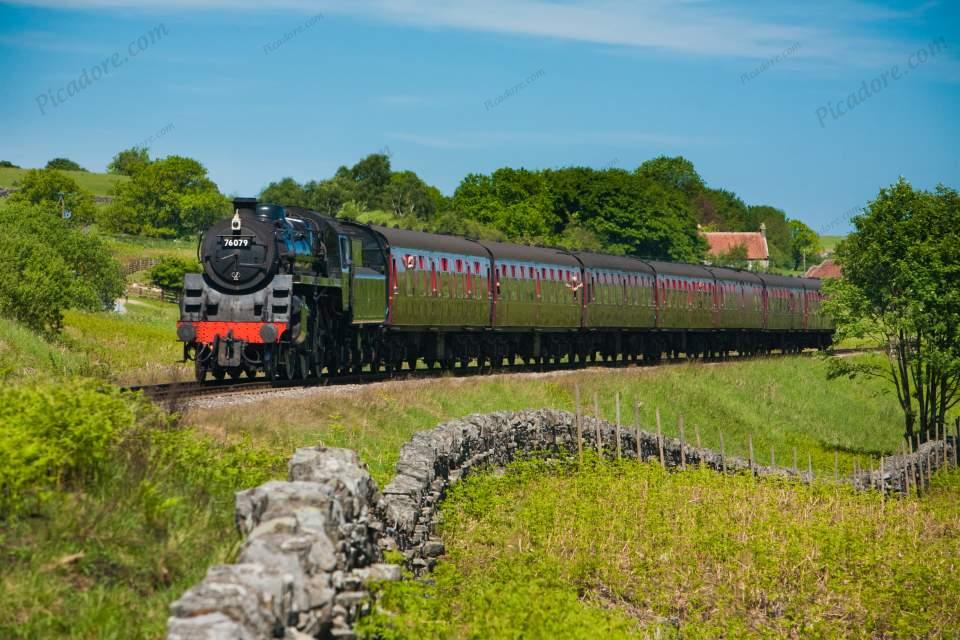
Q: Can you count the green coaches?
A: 7